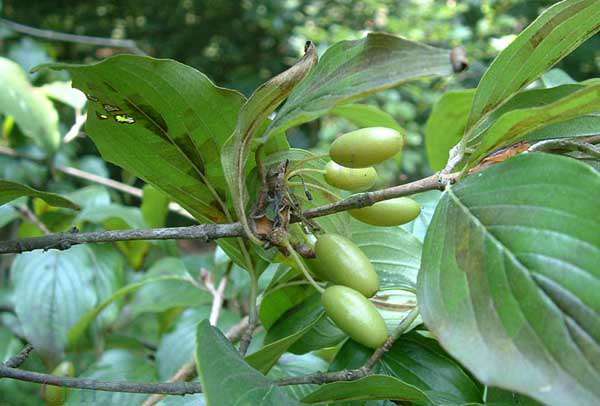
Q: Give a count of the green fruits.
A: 5